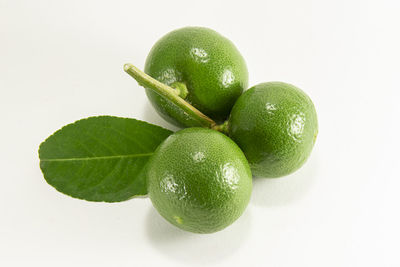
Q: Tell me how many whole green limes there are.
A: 3